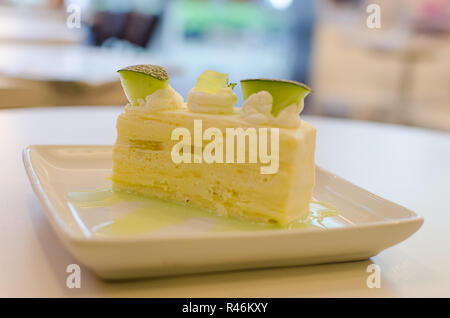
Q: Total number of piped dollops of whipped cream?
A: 3